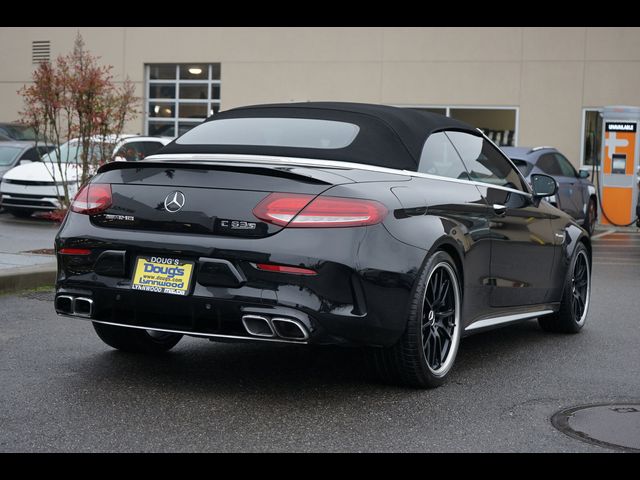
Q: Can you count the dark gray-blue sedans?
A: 1